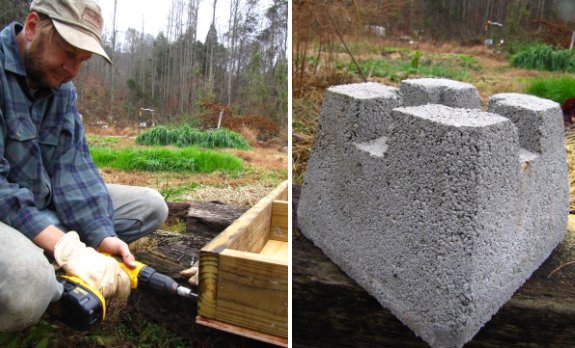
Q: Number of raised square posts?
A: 4